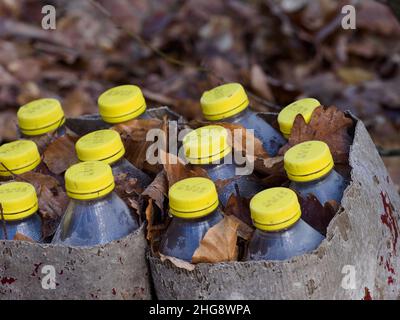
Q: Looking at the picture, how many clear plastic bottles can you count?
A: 12